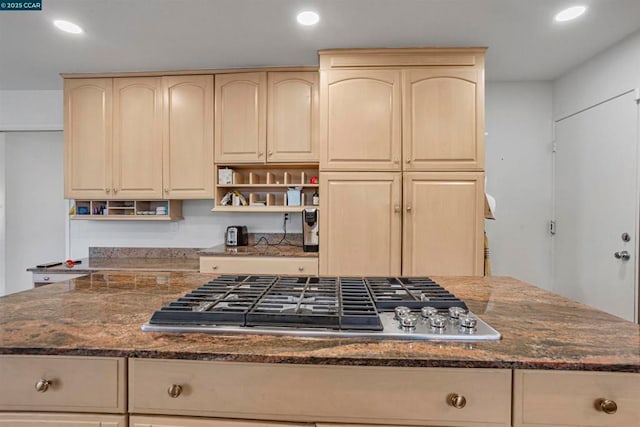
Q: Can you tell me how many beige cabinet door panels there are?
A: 9